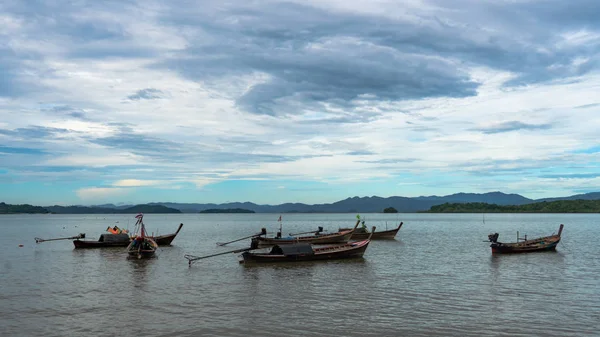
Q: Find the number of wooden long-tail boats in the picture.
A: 6